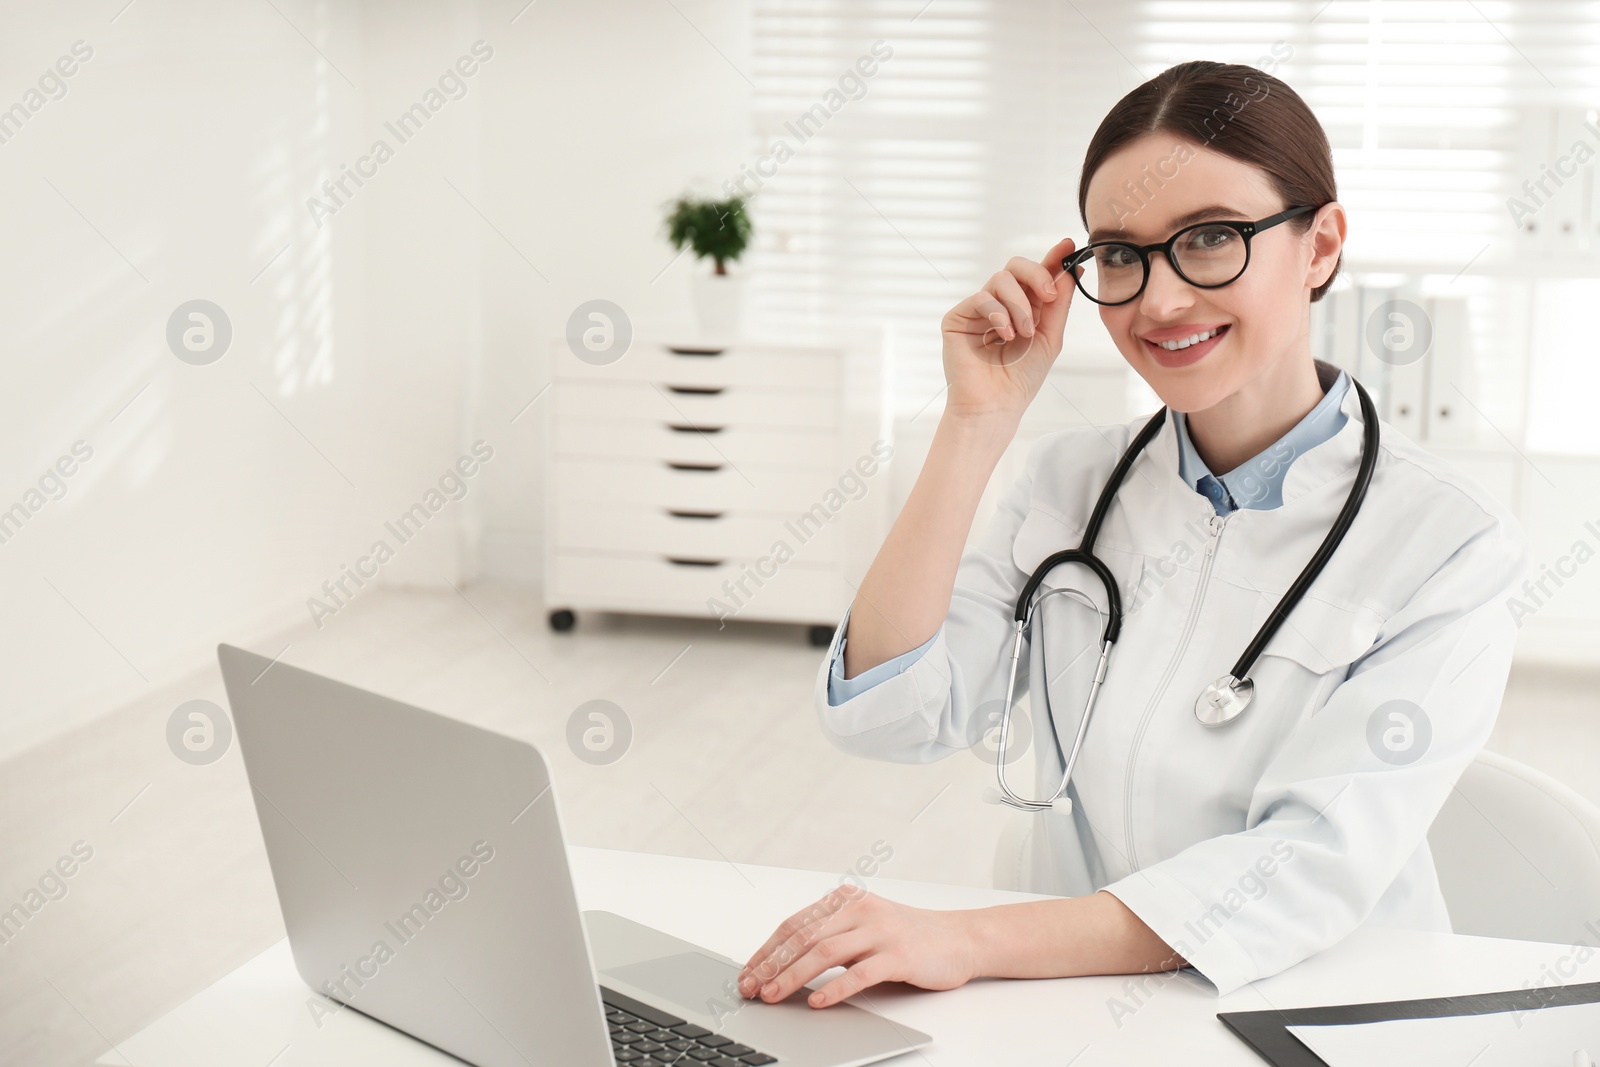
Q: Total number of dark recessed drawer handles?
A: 6